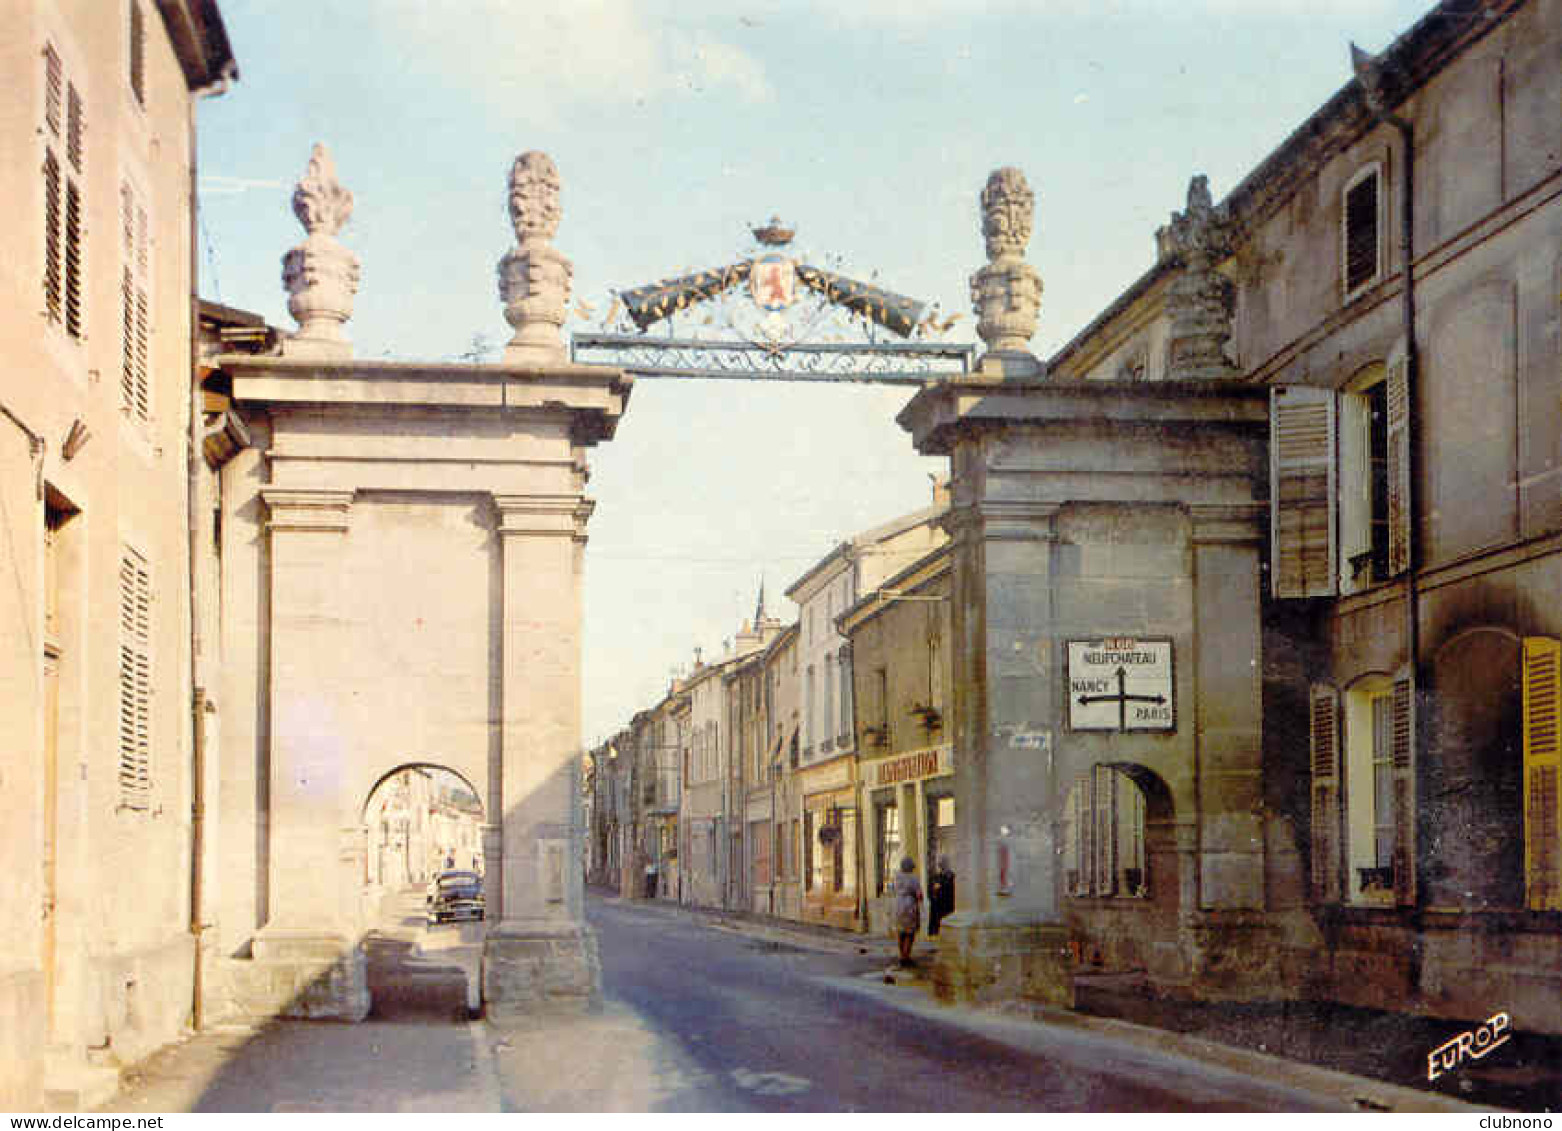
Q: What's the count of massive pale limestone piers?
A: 2